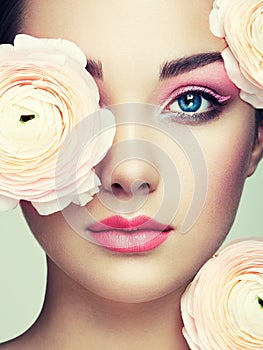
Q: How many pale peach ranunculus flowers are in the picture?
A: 3